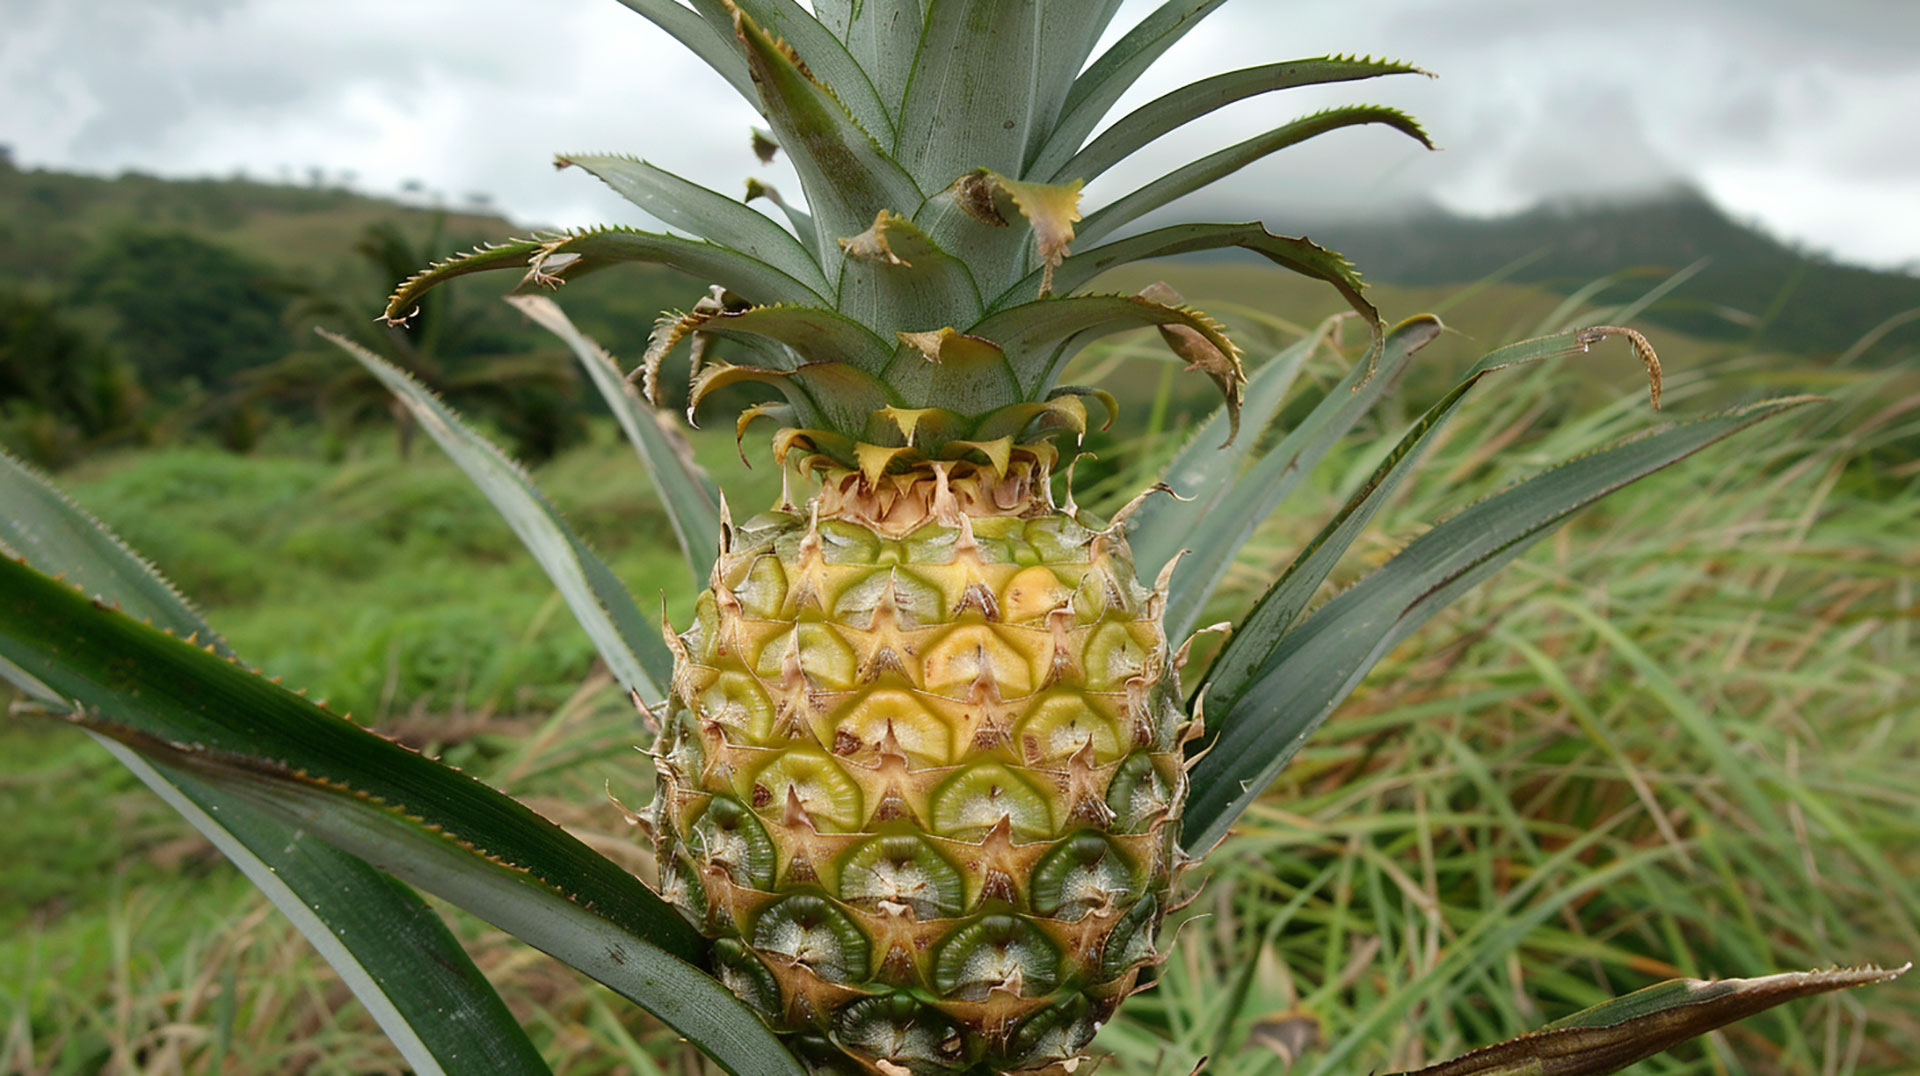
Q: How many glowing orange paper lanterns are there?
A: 0